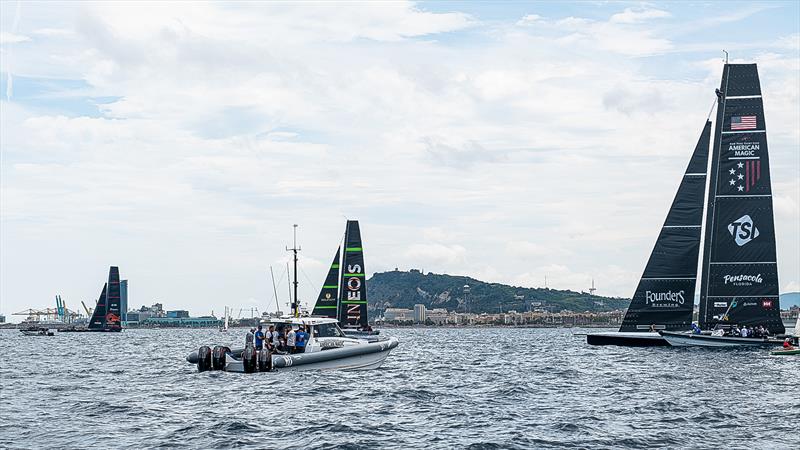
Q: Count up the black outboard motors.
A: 4